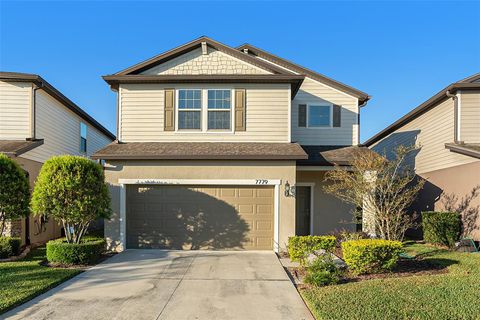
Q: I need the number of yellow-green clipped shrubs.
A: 2